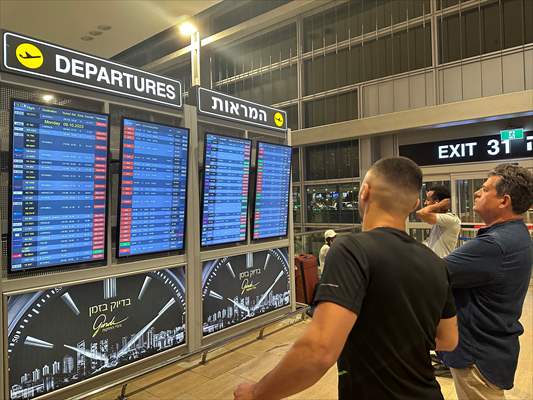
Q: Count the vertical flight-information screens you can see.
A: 4